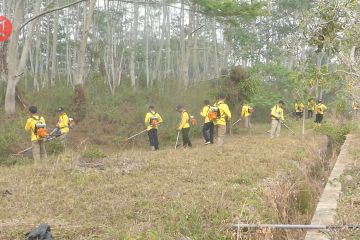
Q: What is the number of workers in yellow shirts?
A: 11